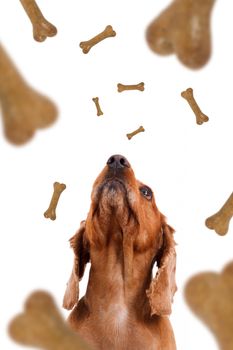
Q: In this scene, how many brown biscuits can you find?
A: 12